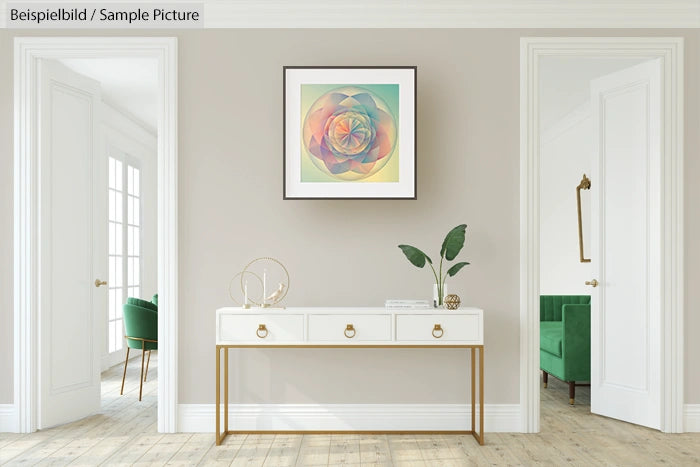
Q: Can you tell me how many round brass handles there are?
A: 3